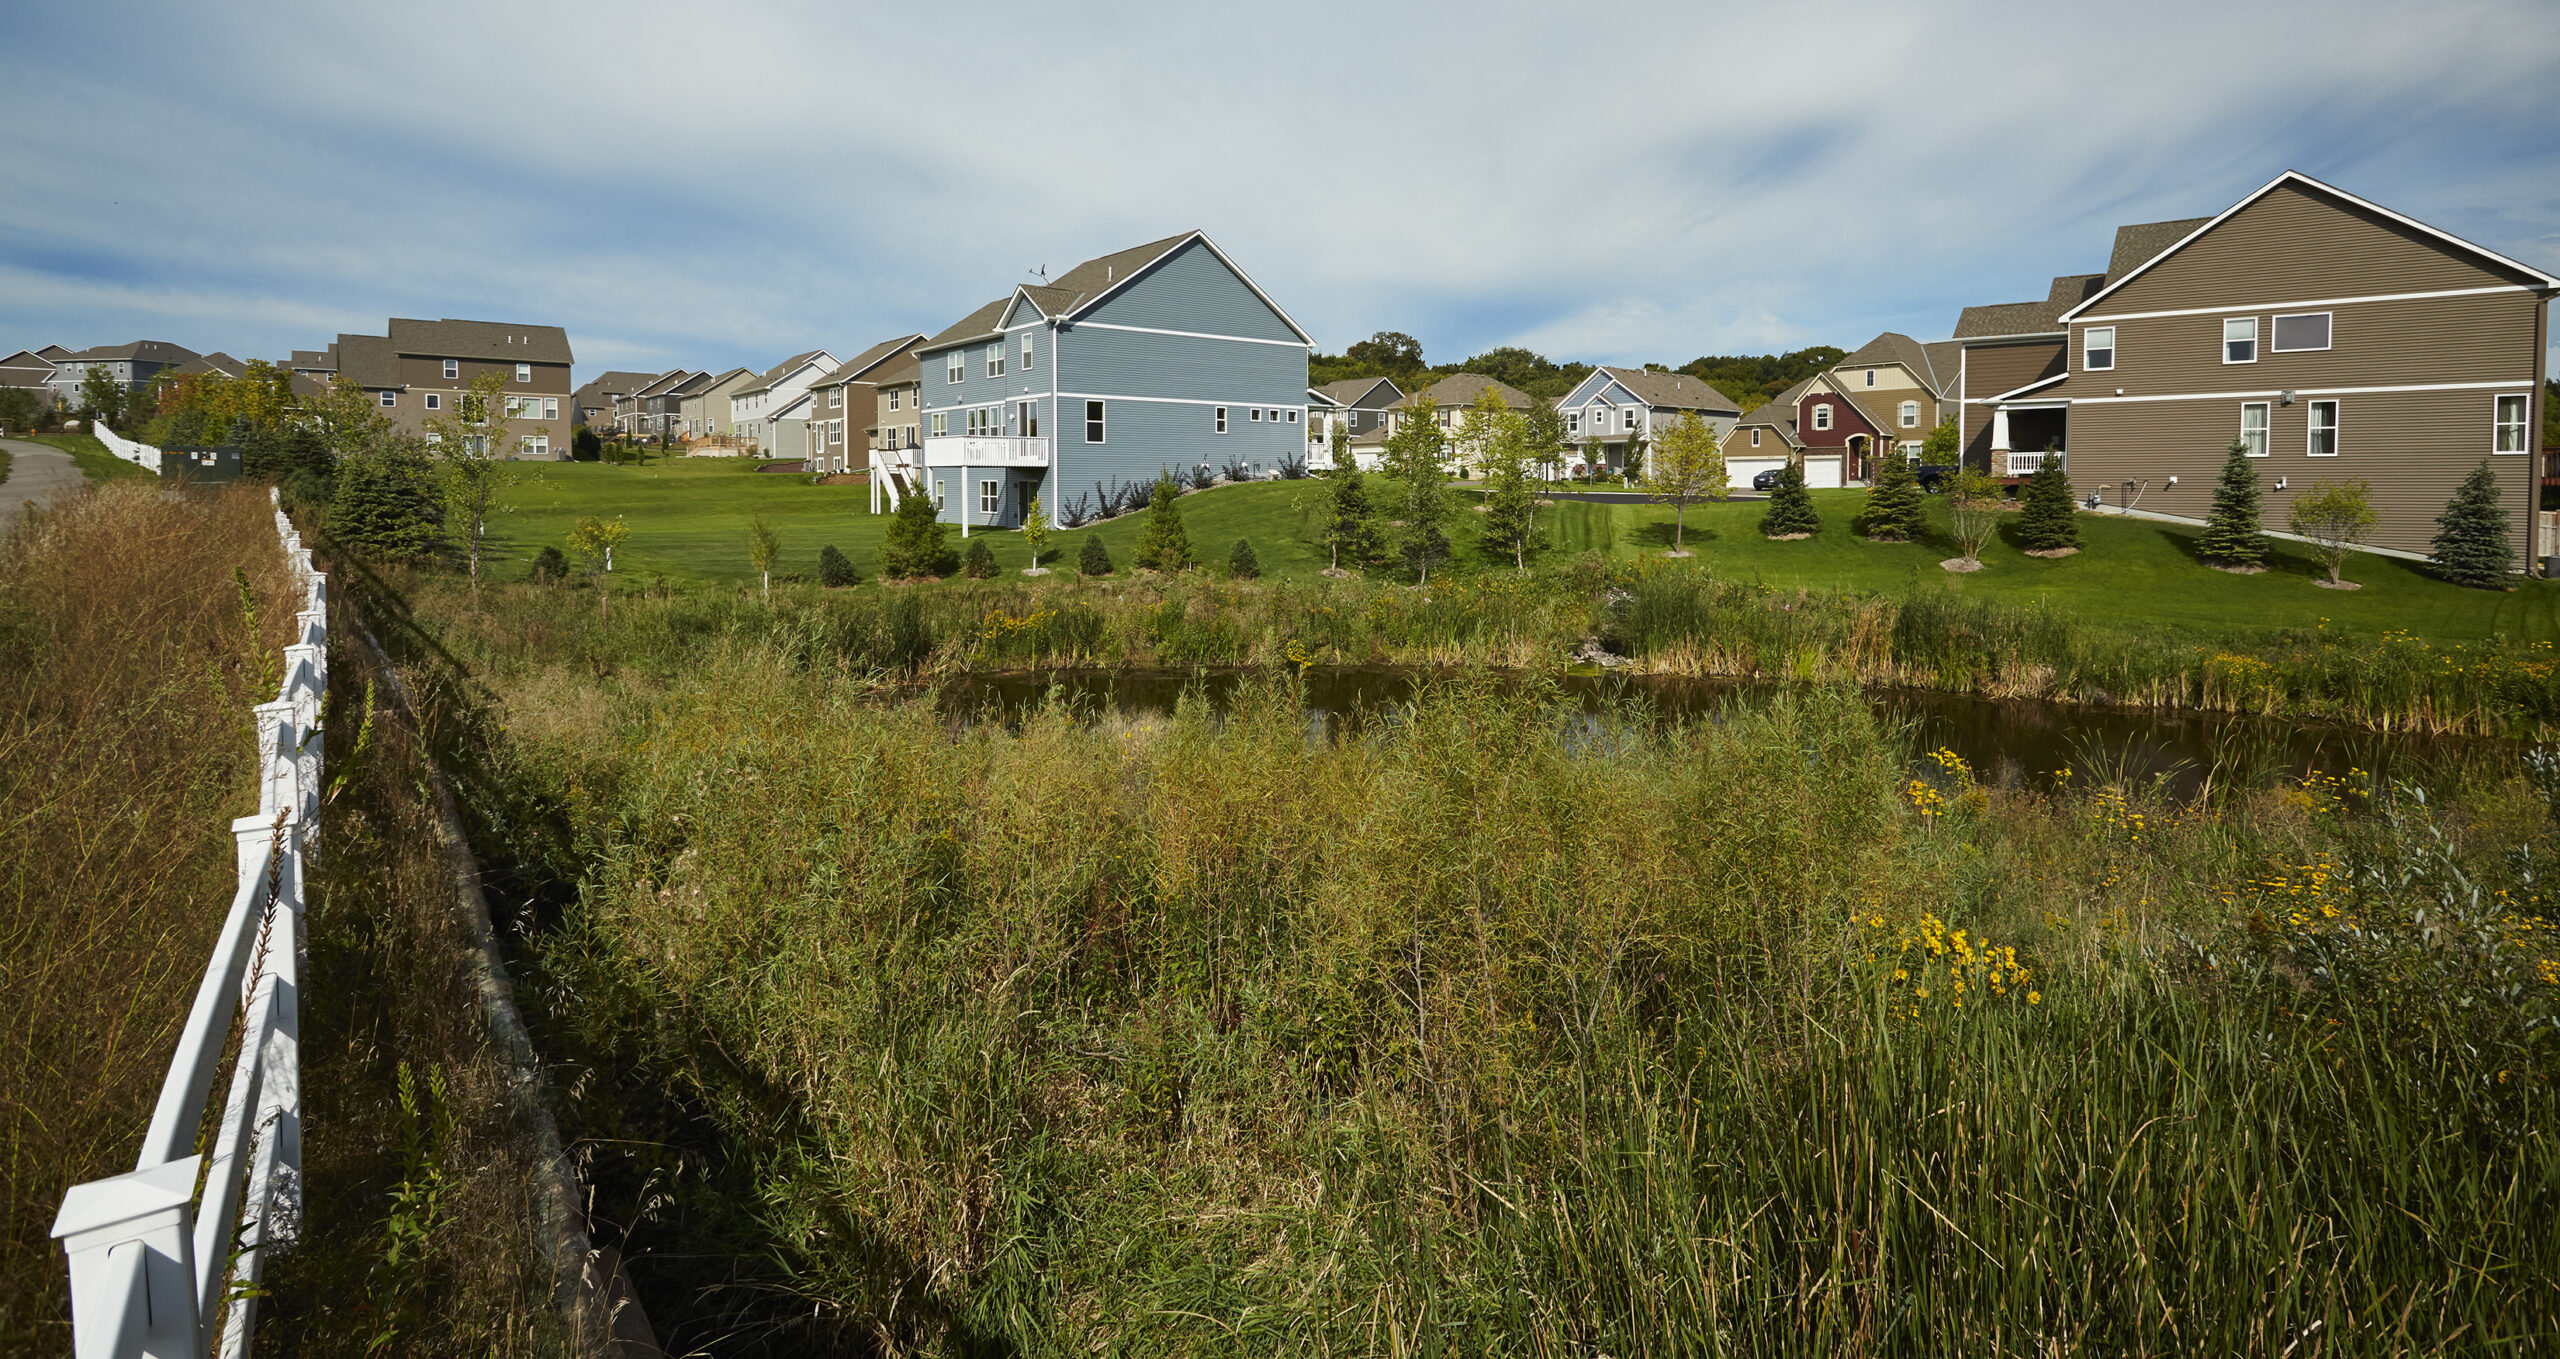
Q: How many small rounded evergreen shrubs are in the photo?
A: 5